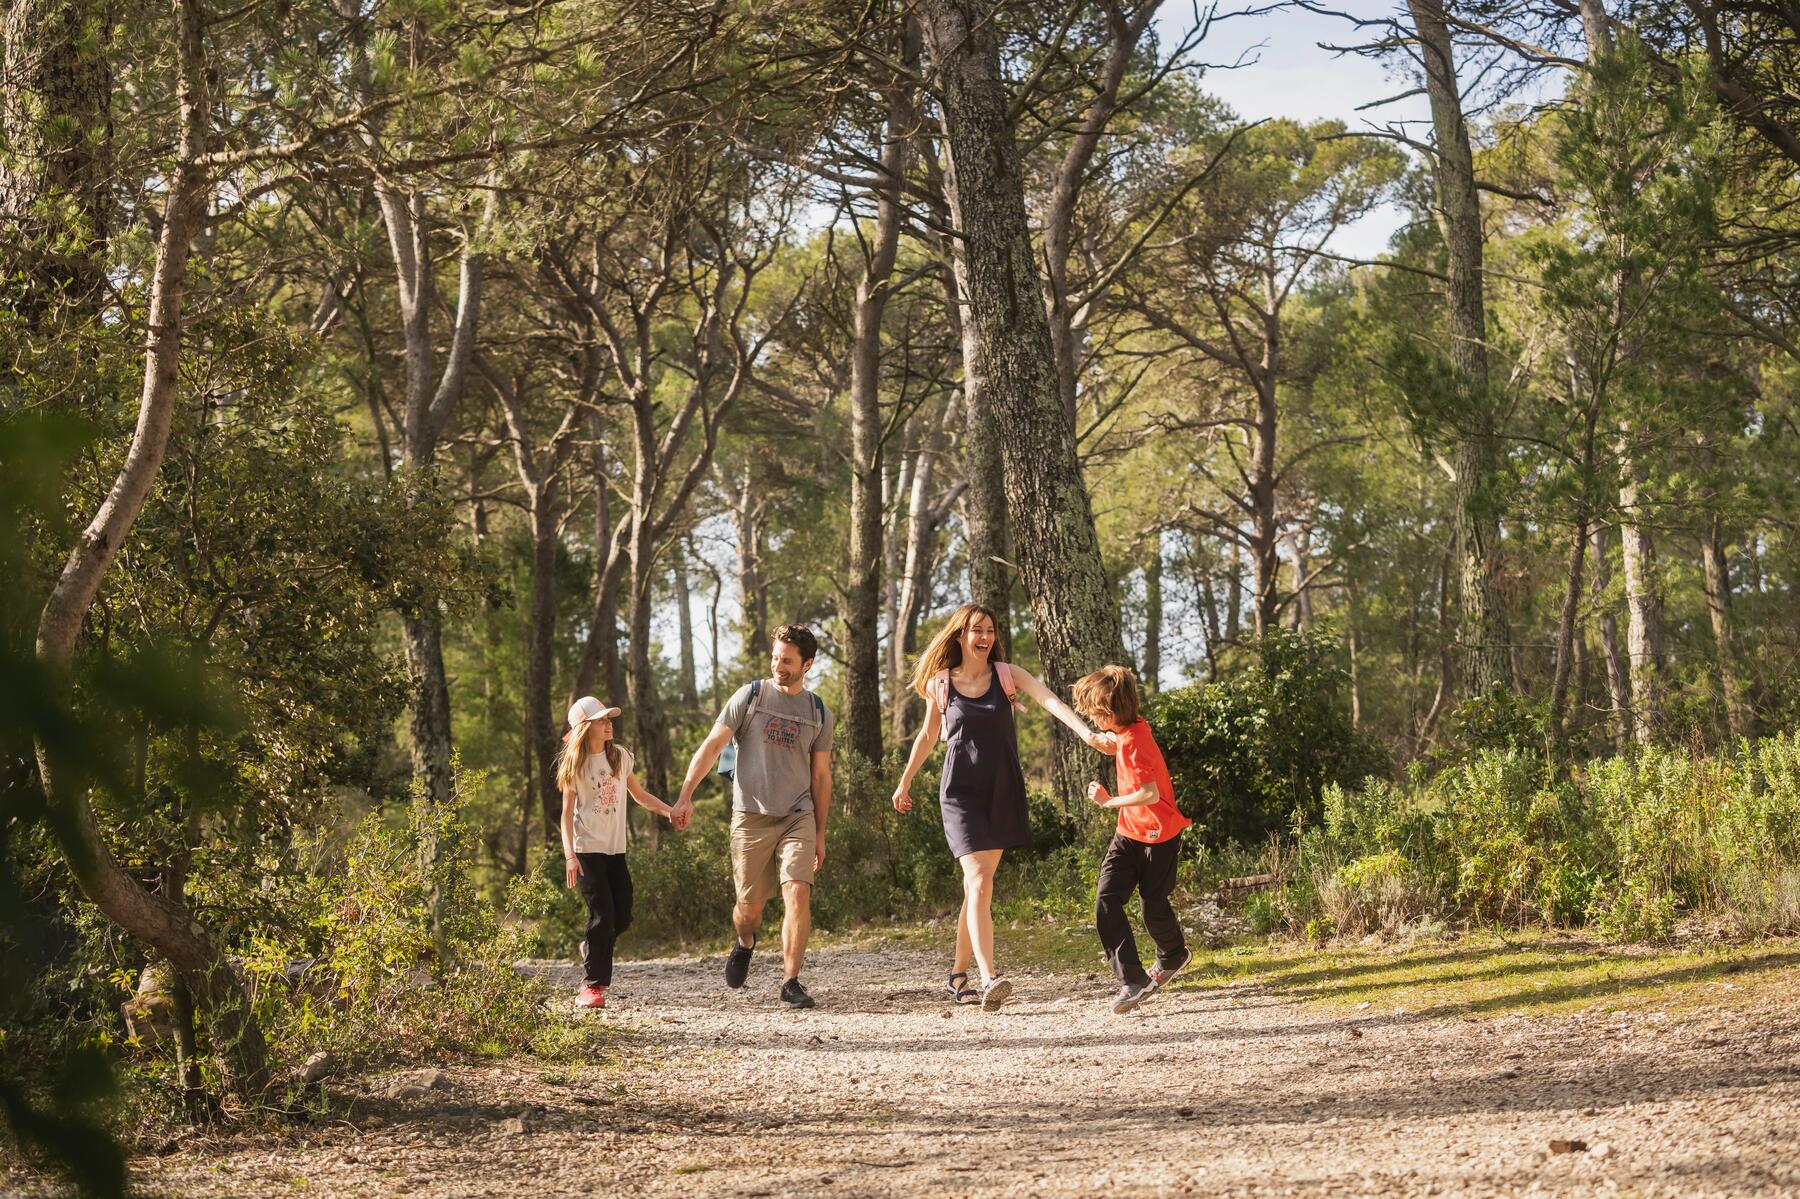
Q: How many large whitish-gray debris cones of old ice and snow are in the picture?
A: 0